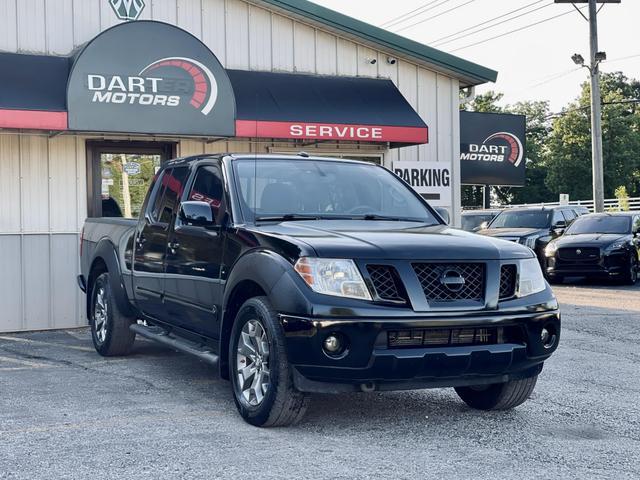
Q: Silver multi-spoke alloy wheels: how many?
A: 2